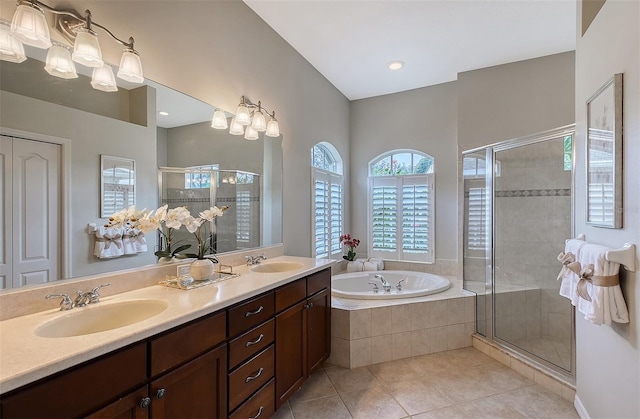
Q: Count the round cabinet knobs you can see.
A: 4